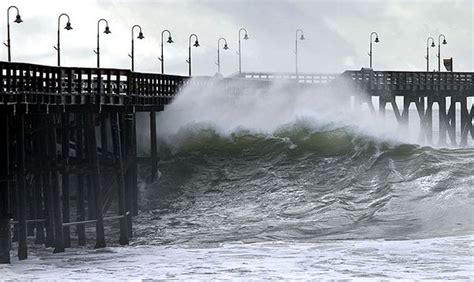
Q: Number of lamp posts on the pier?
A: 12